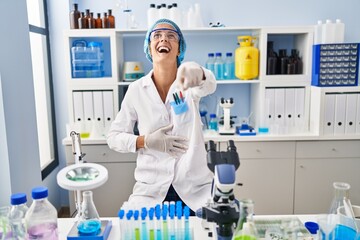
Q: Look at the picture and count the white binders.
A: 12